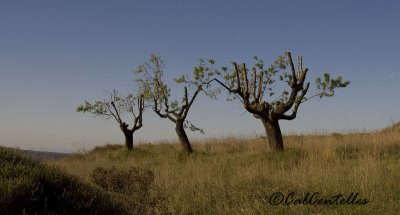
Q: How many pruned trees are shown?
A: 3